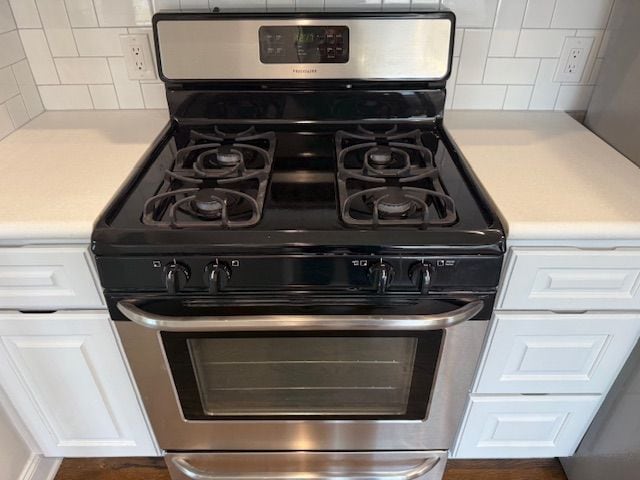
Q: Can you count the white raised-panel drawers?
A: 4